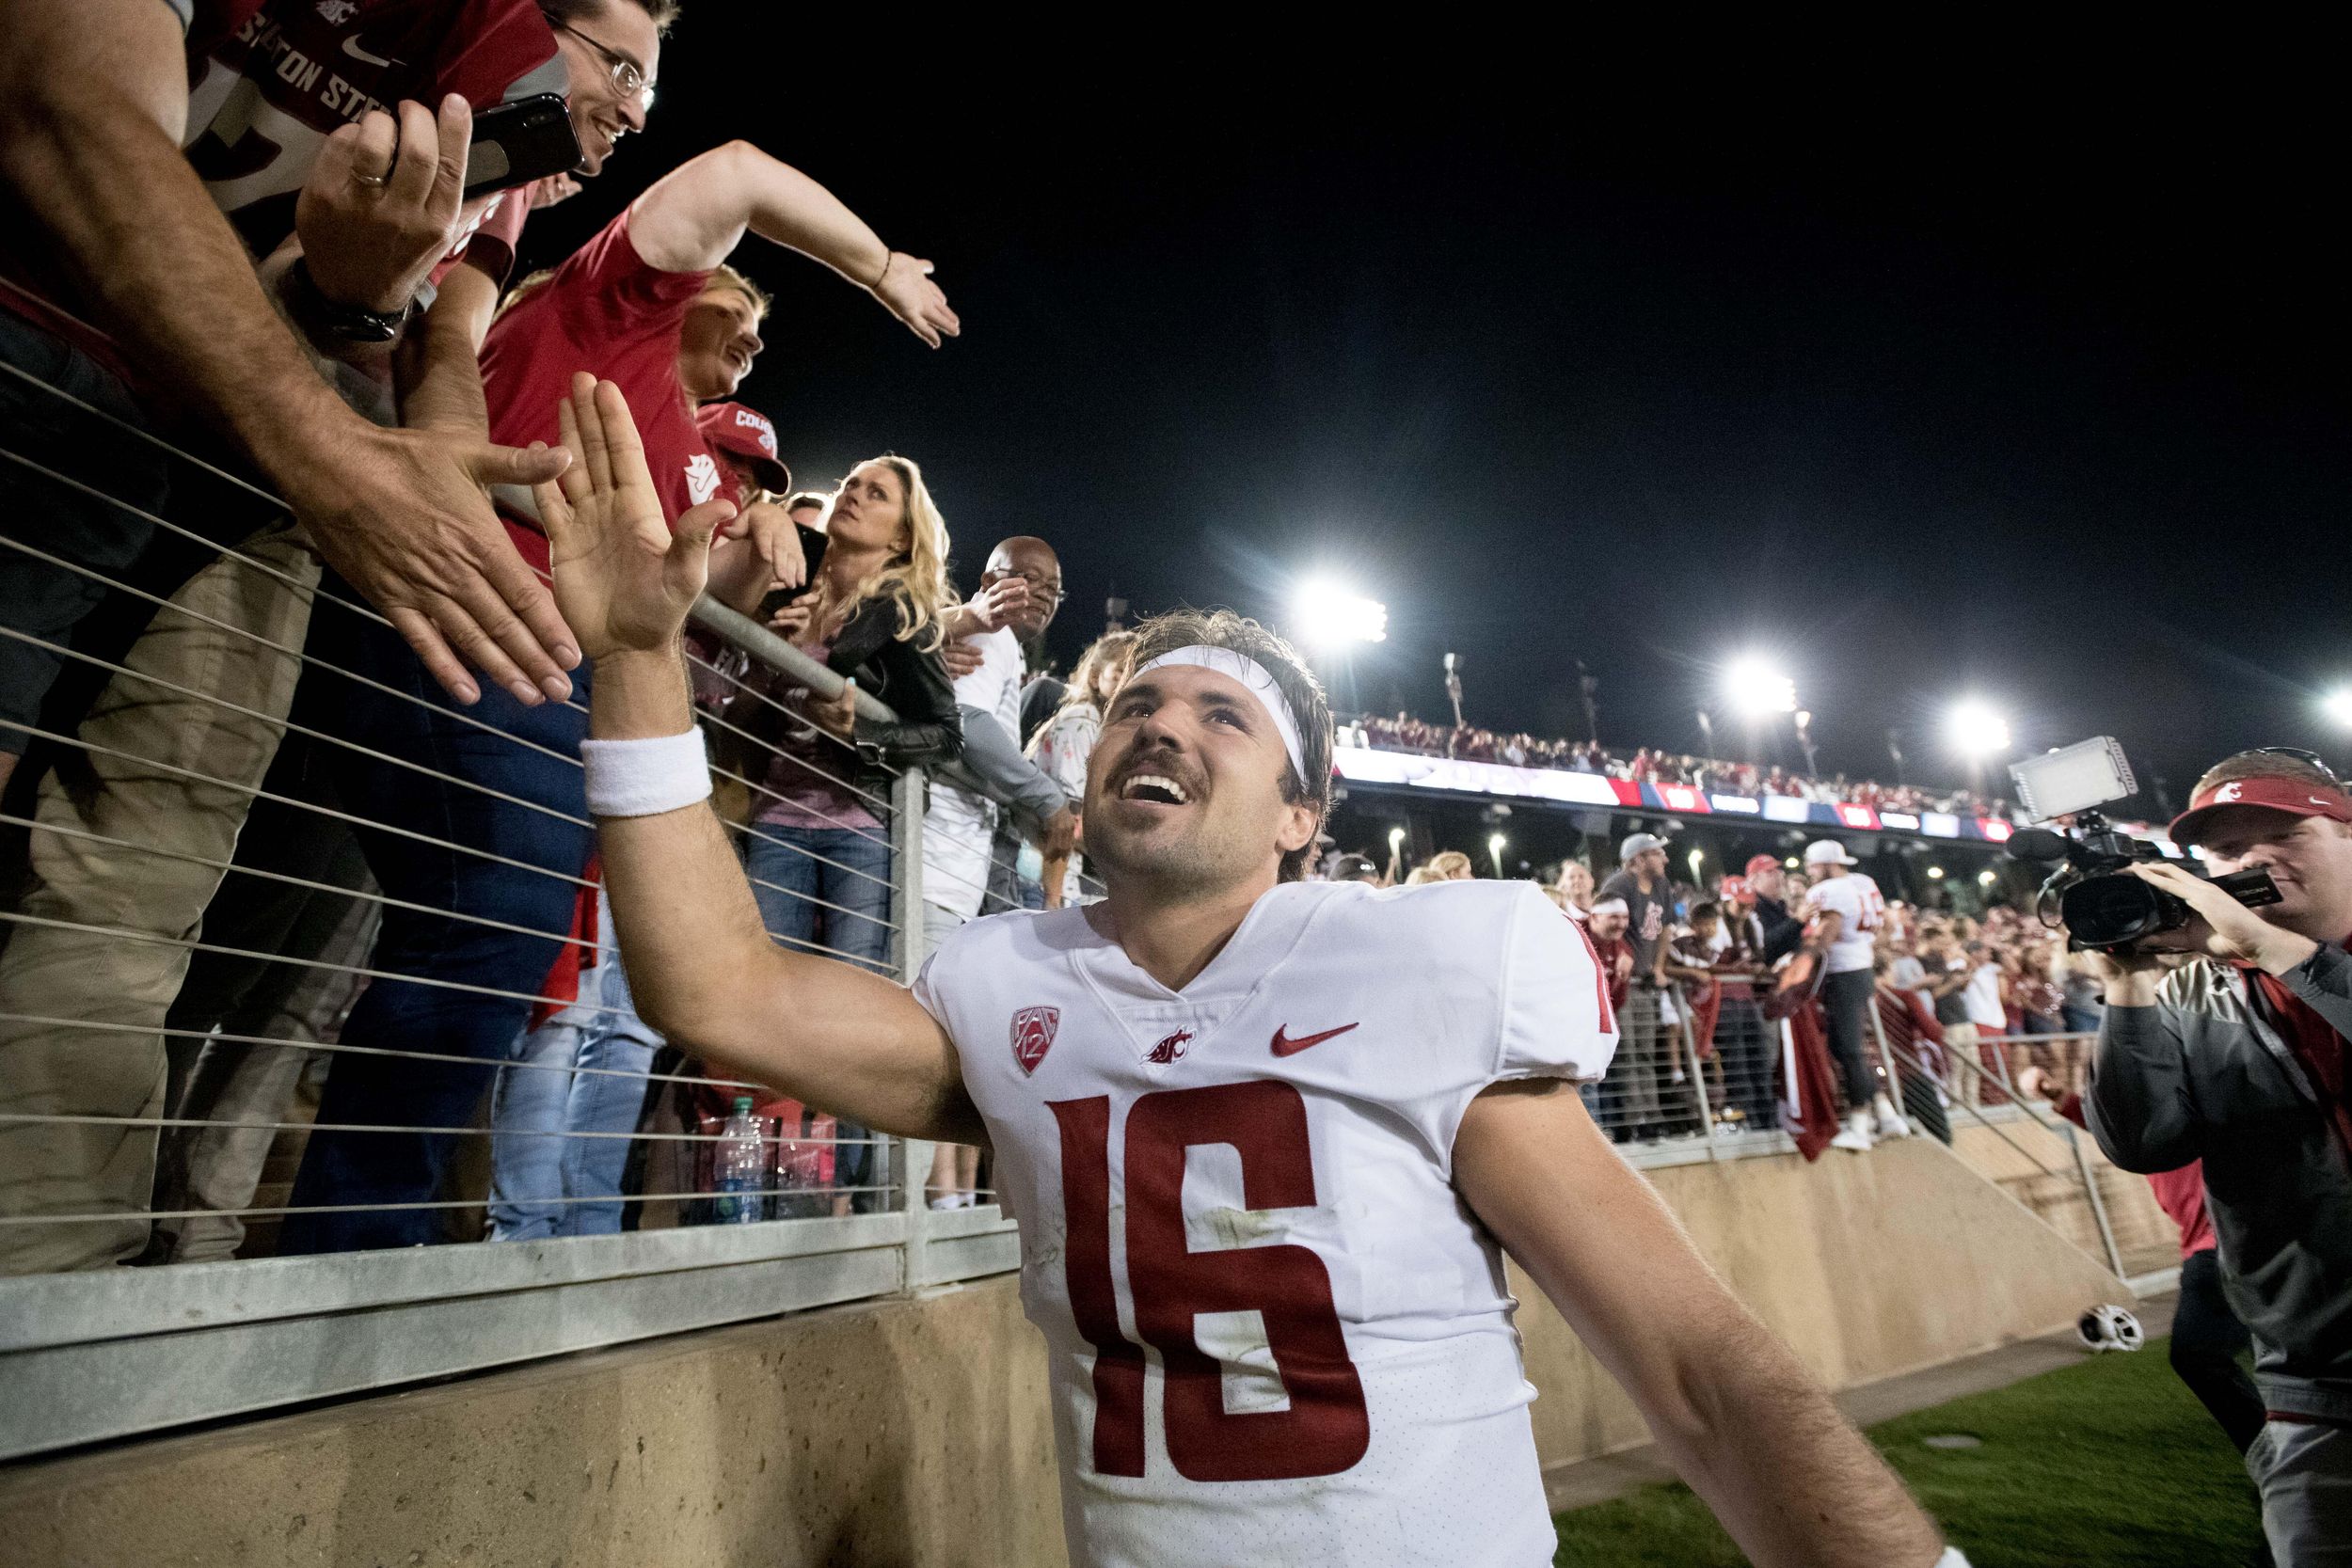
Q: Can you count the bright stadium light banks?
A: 4